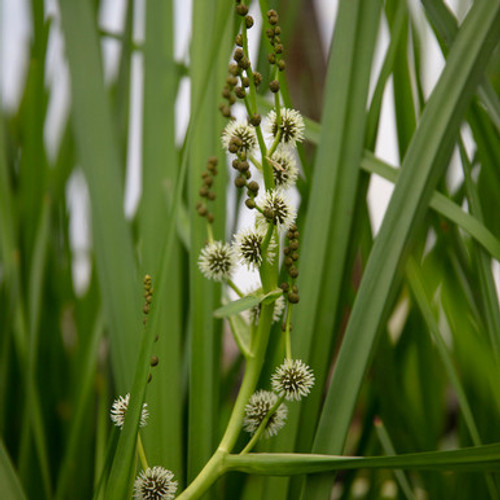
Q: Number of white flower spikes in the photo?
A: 11